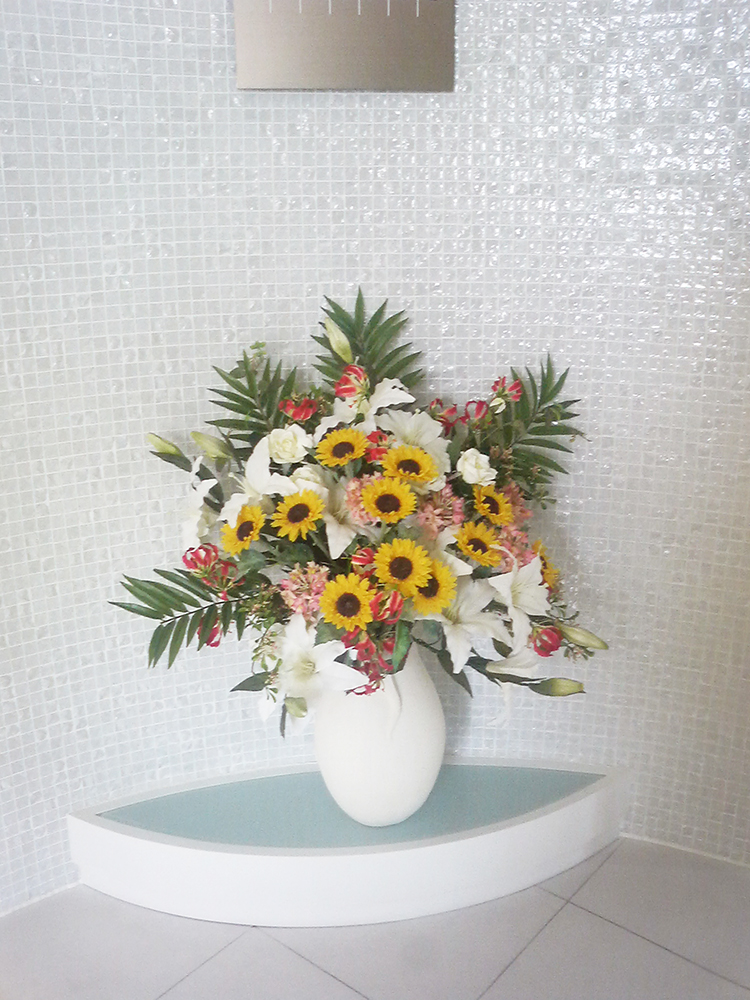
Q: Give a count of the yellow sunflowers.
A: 11